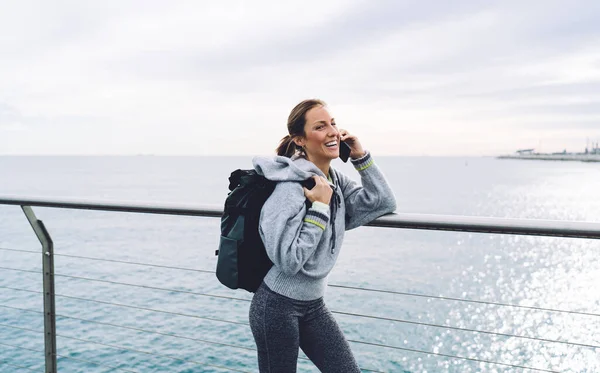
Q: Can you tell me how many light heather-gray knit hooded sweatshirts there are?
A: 1